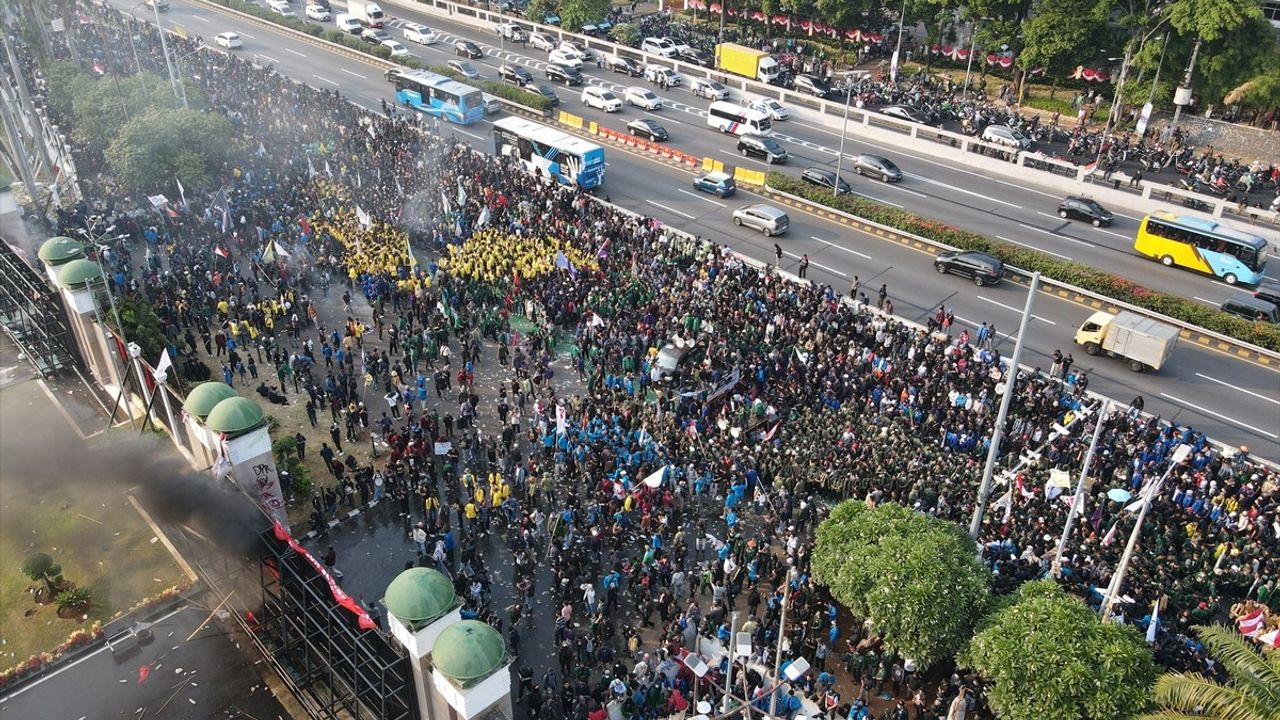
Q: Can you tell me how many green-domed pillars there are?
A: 6